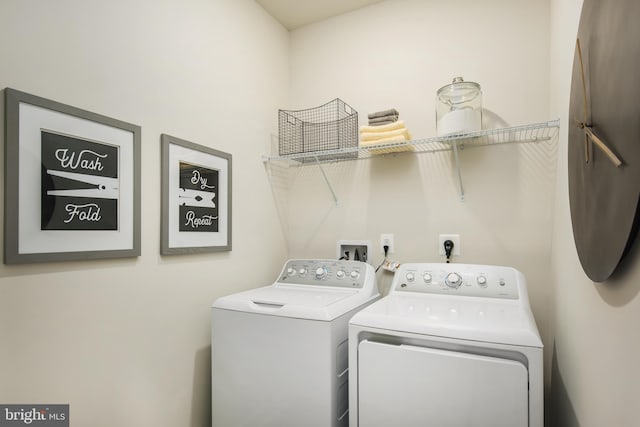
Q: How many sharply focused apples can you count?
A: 0